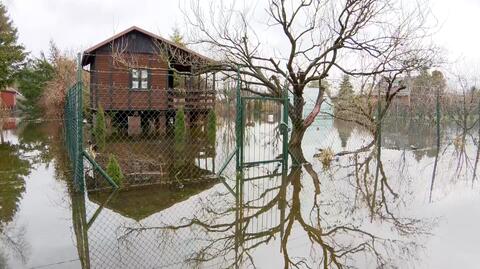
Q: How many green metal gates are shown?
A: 1